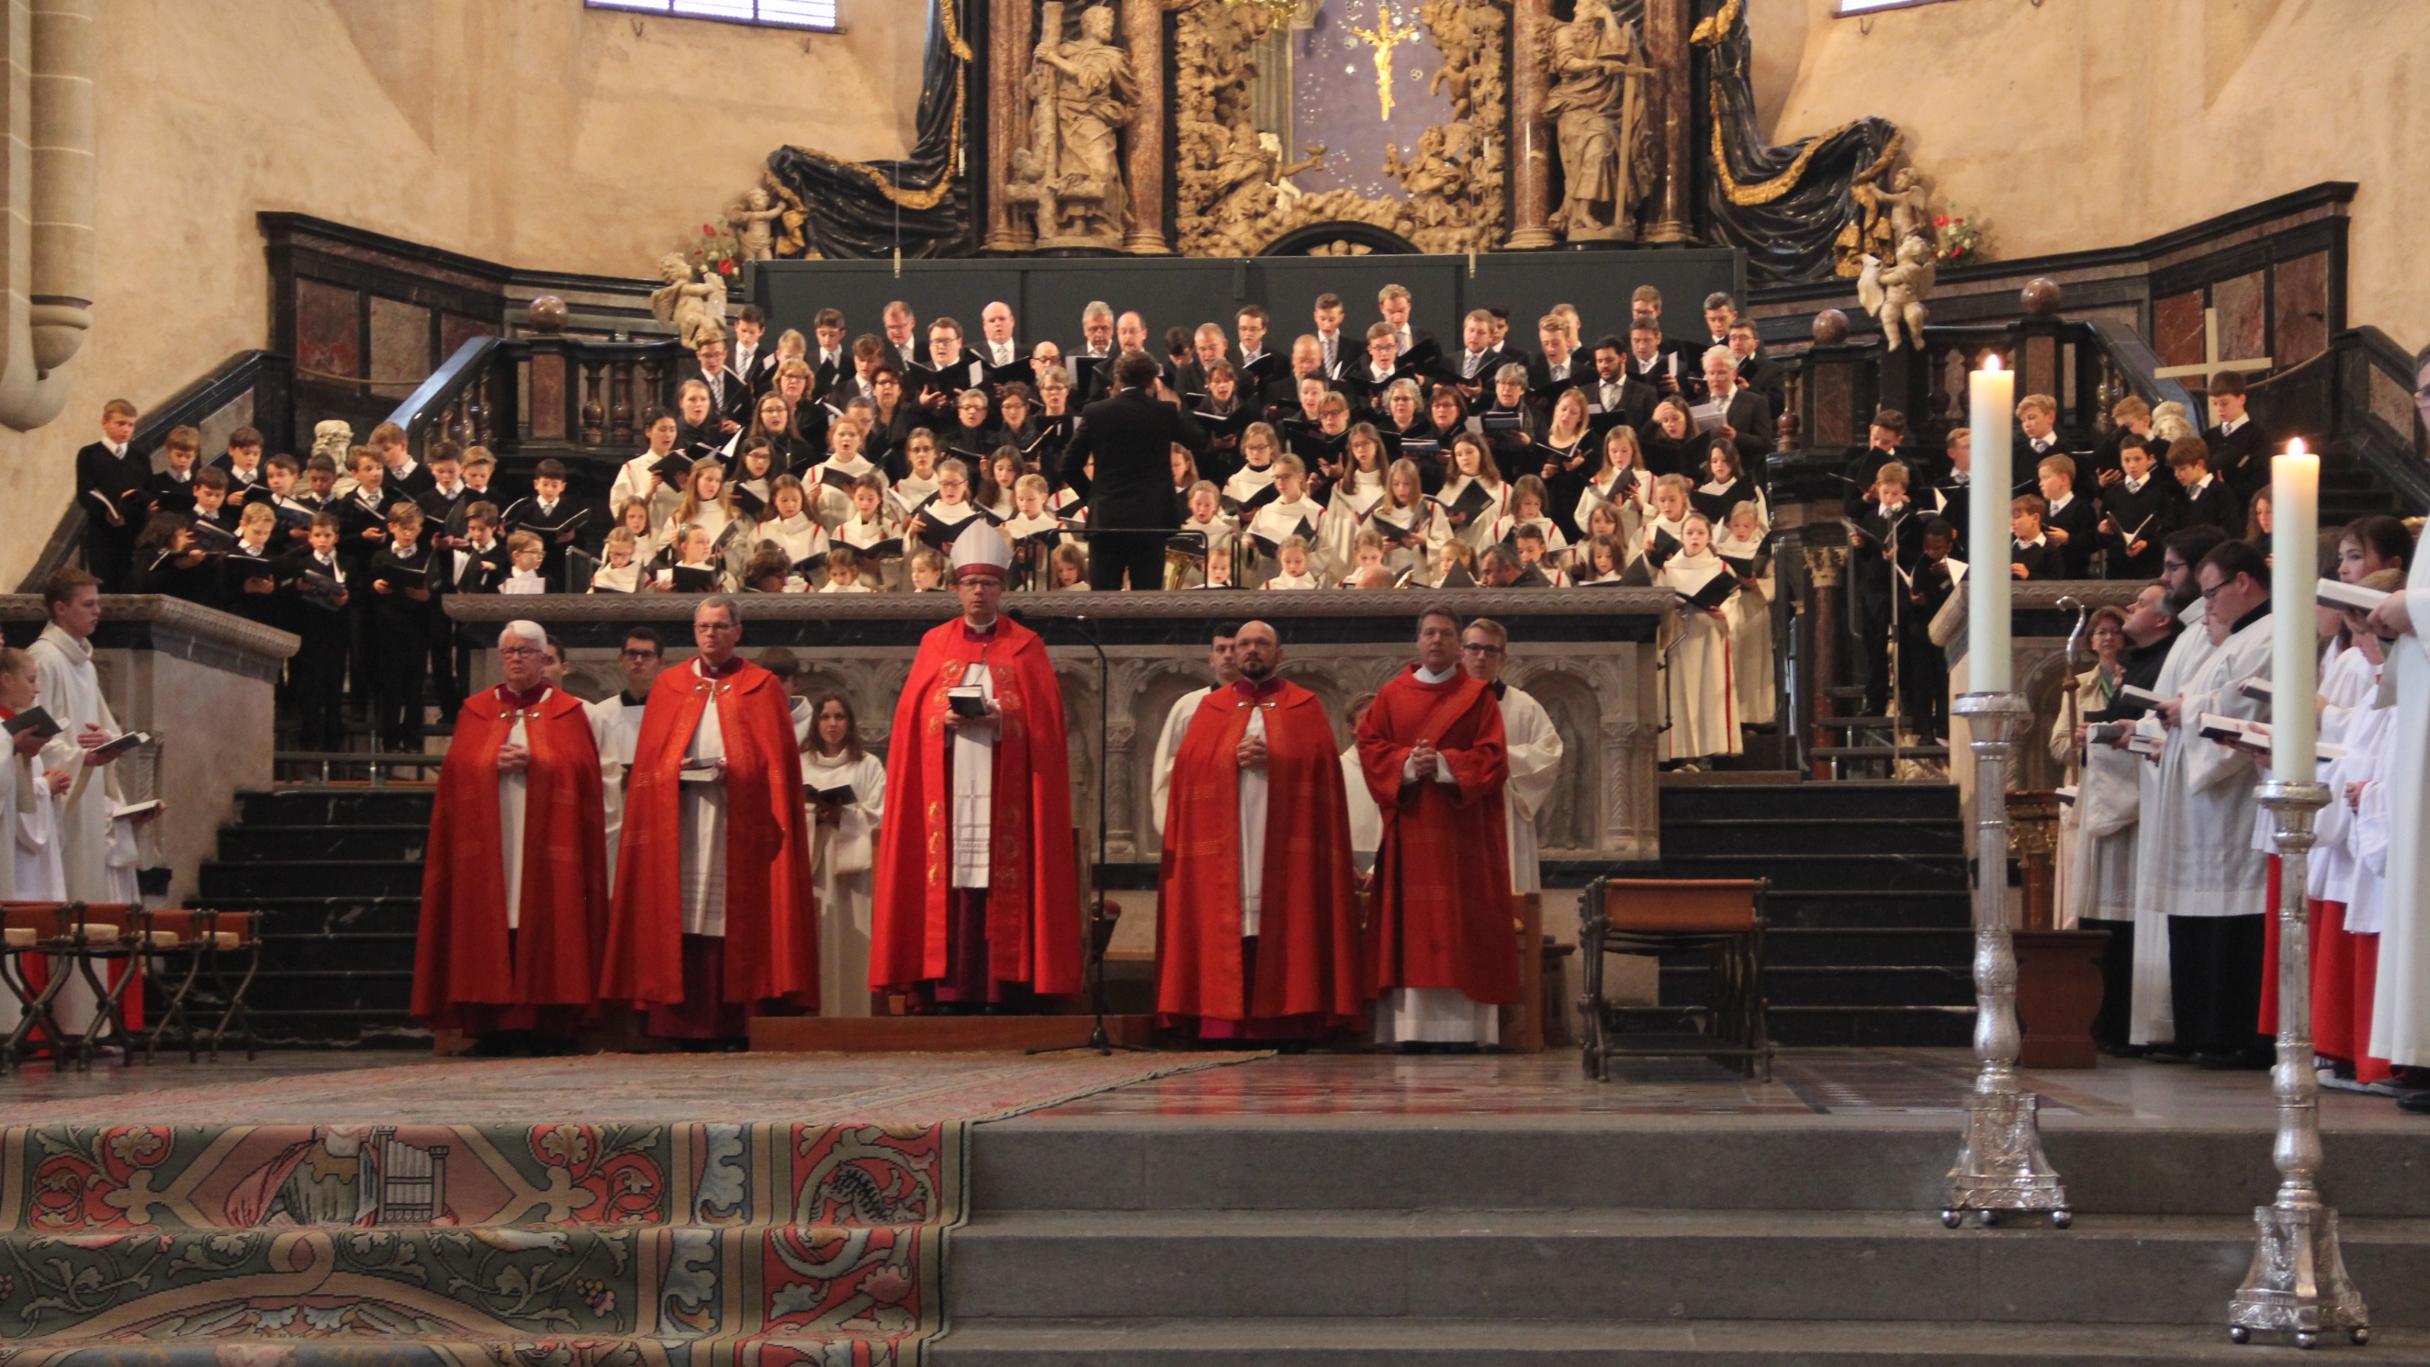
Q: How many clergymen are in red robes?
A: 5